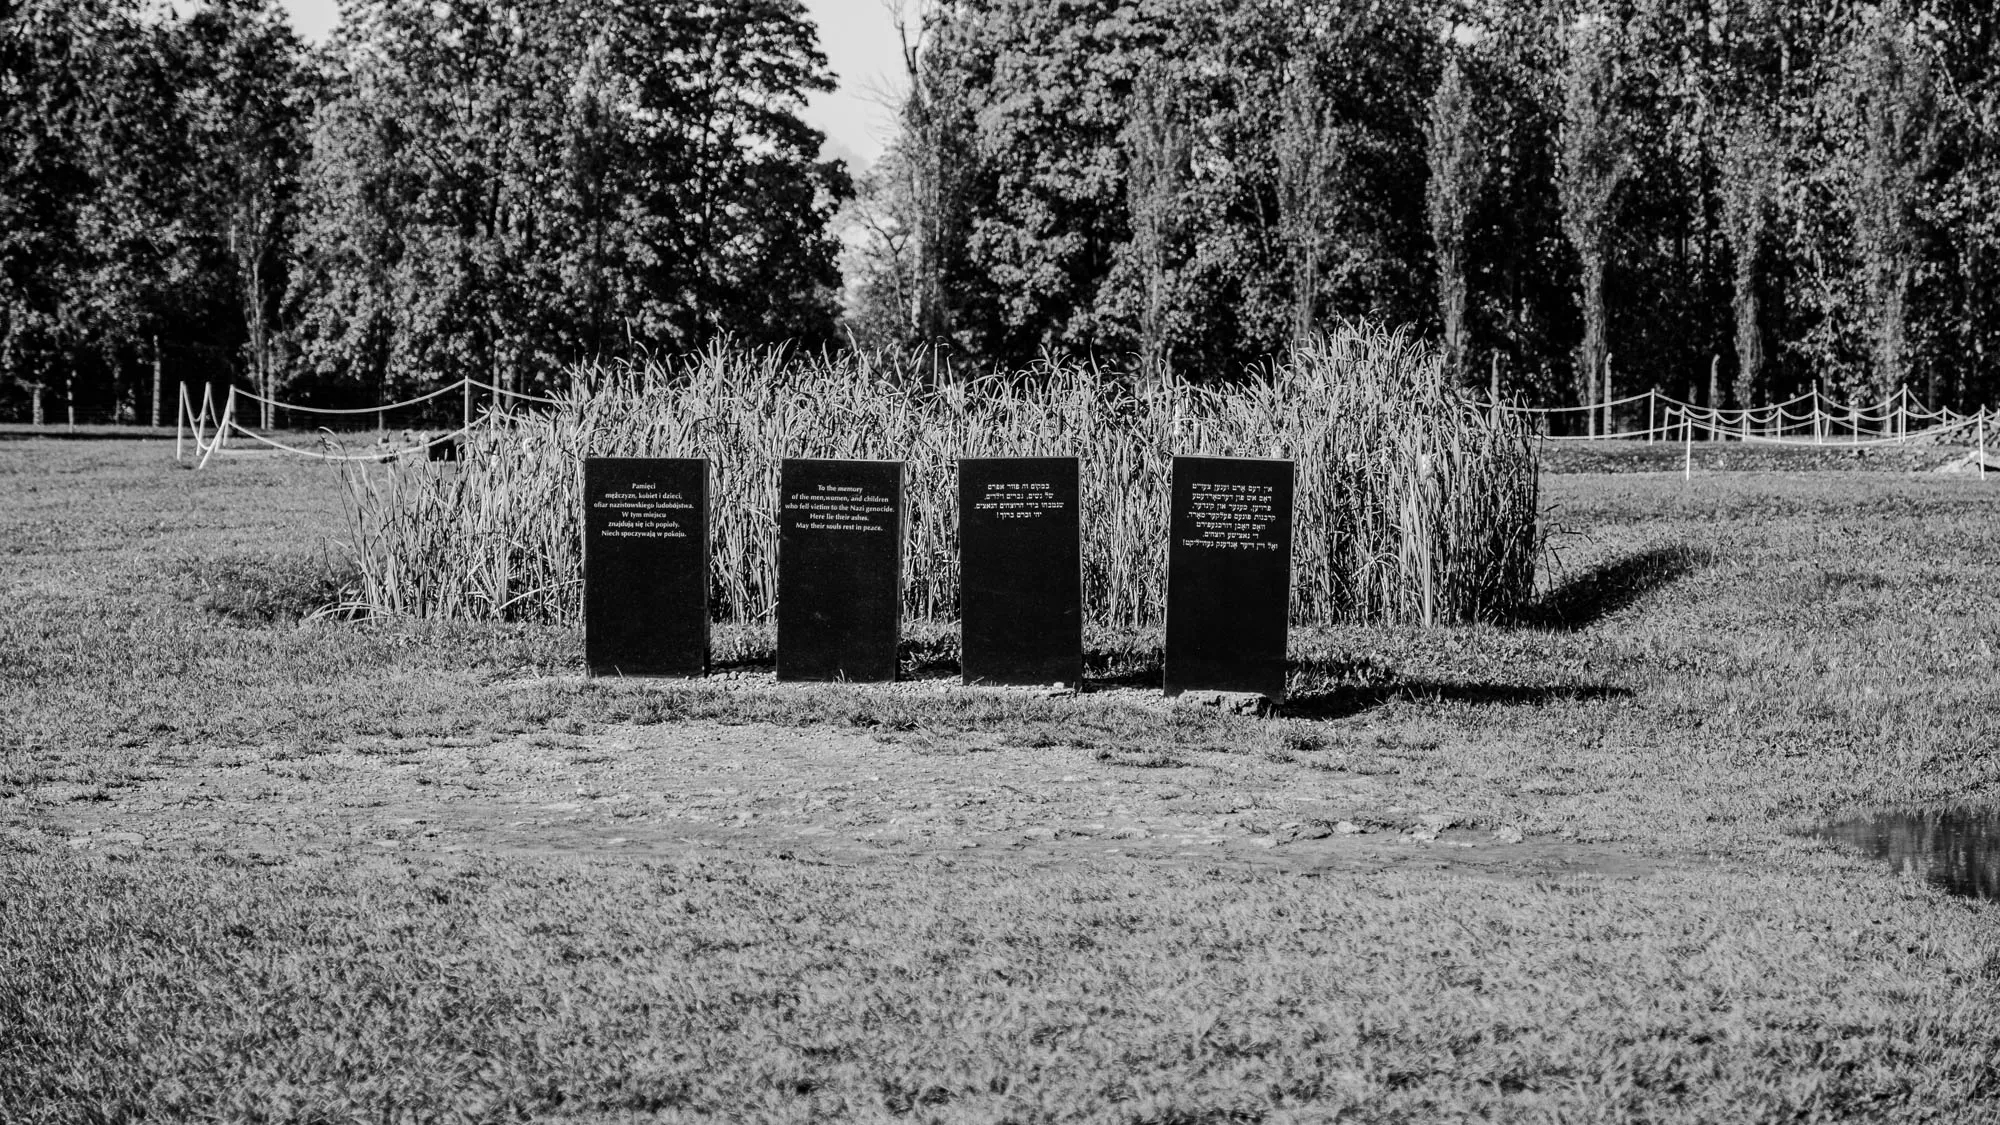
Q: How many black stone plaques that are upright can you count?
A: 4